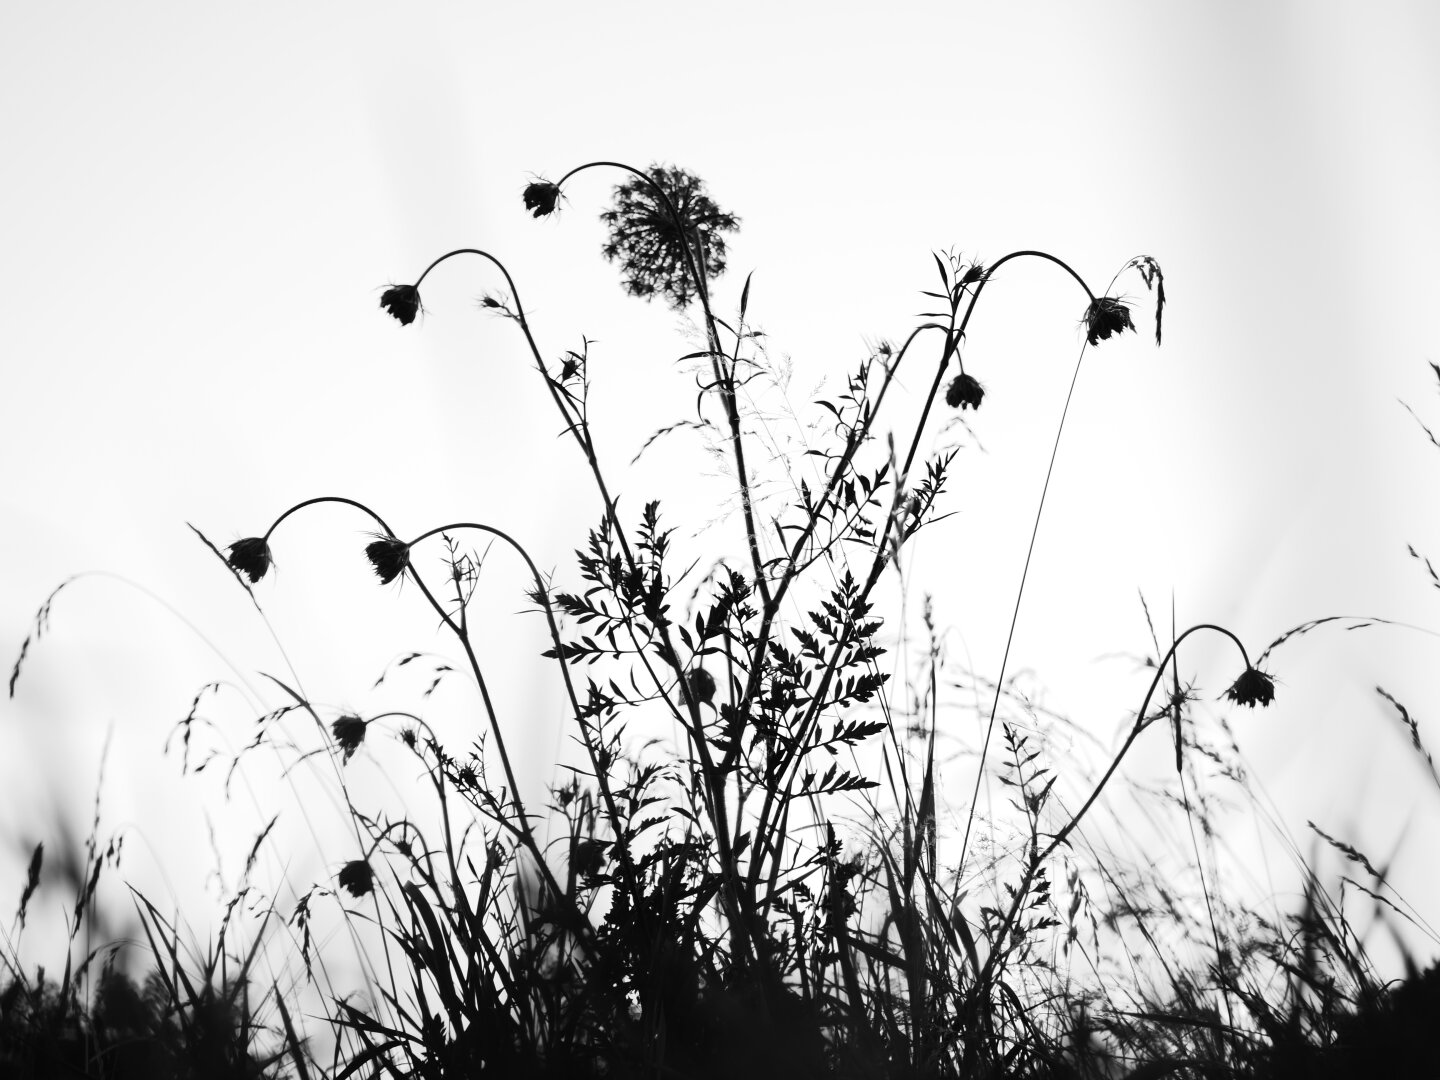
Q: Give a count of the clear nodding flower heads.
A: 9